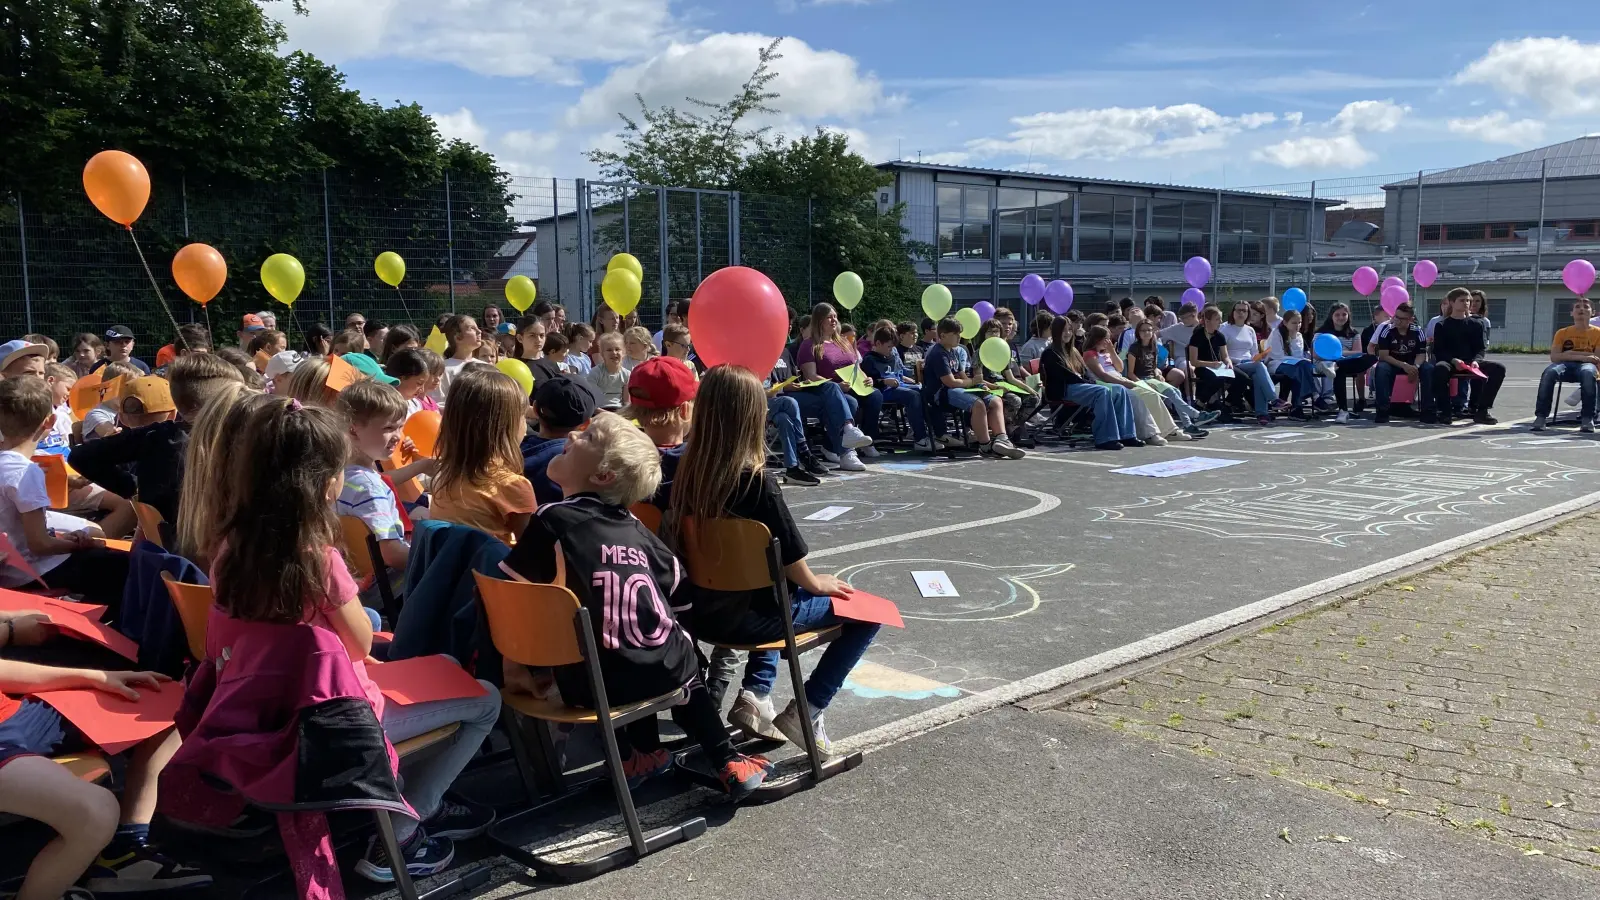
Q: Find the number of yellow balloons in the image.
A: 6